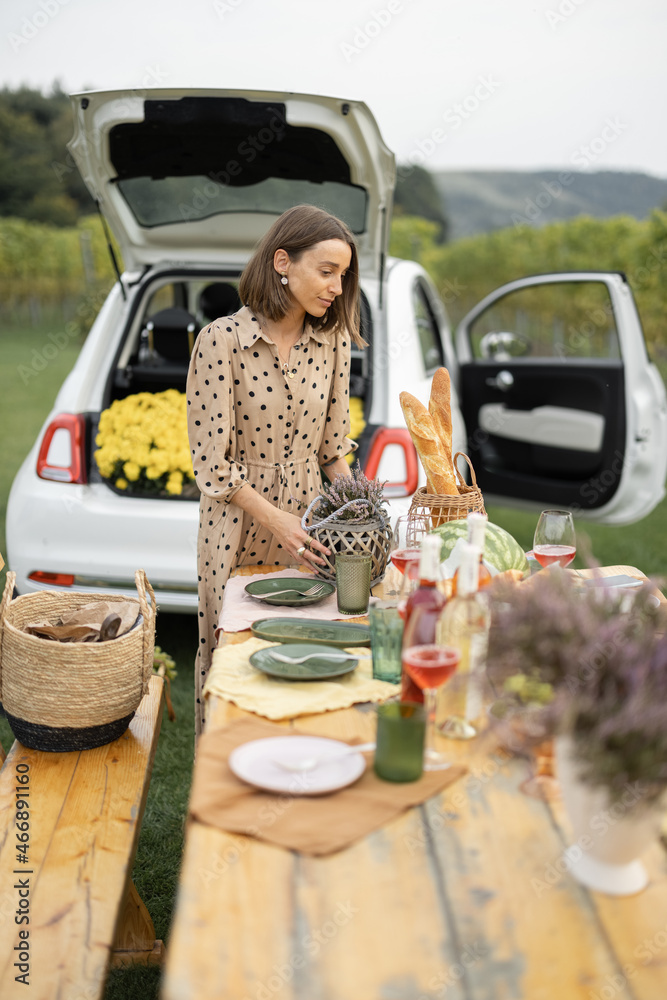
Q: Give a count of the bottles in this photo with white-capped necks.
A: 3